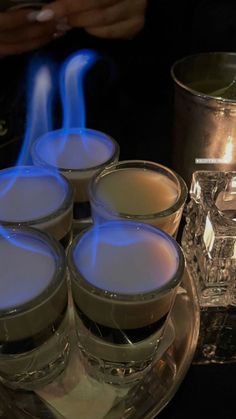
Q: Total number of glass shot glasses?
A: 5